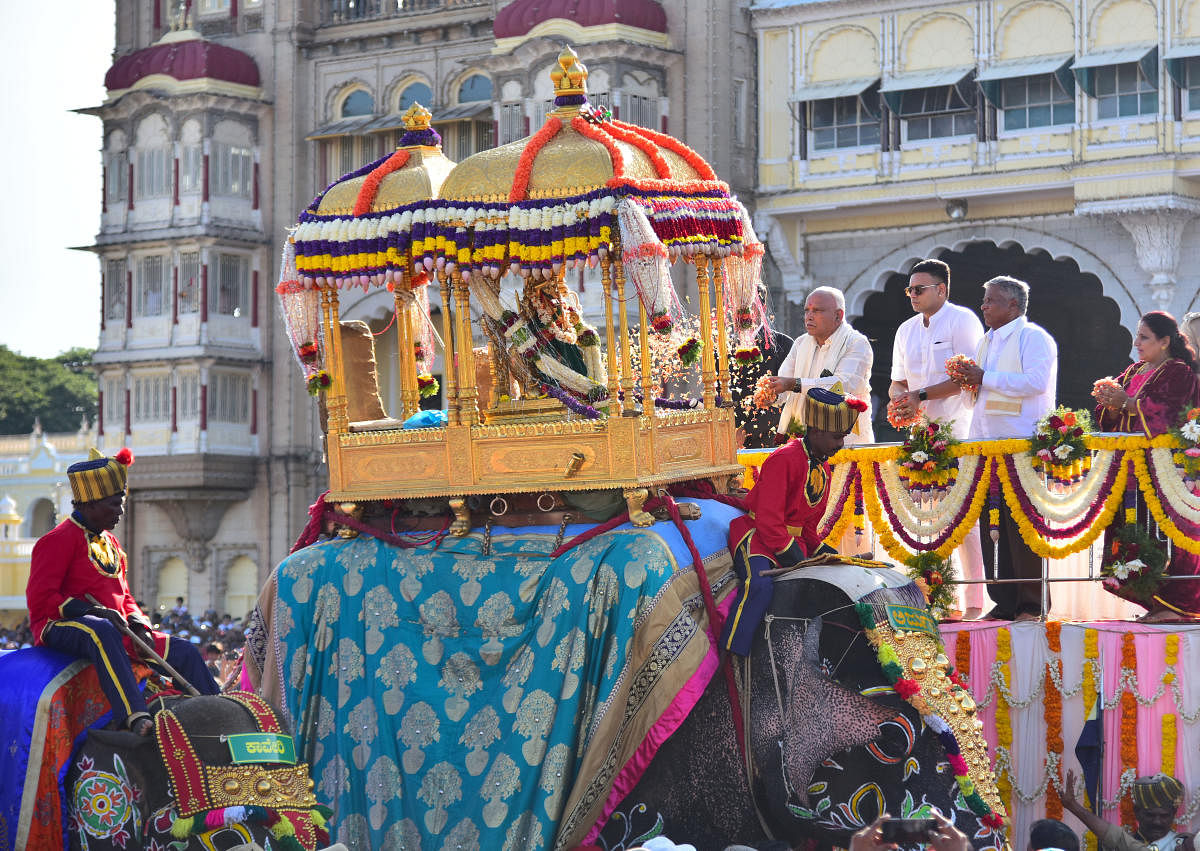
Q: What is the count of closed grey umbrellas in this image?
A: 0